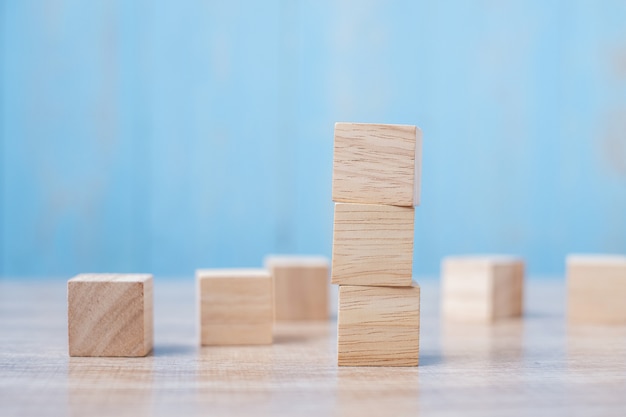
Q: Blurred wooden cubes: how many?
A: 4